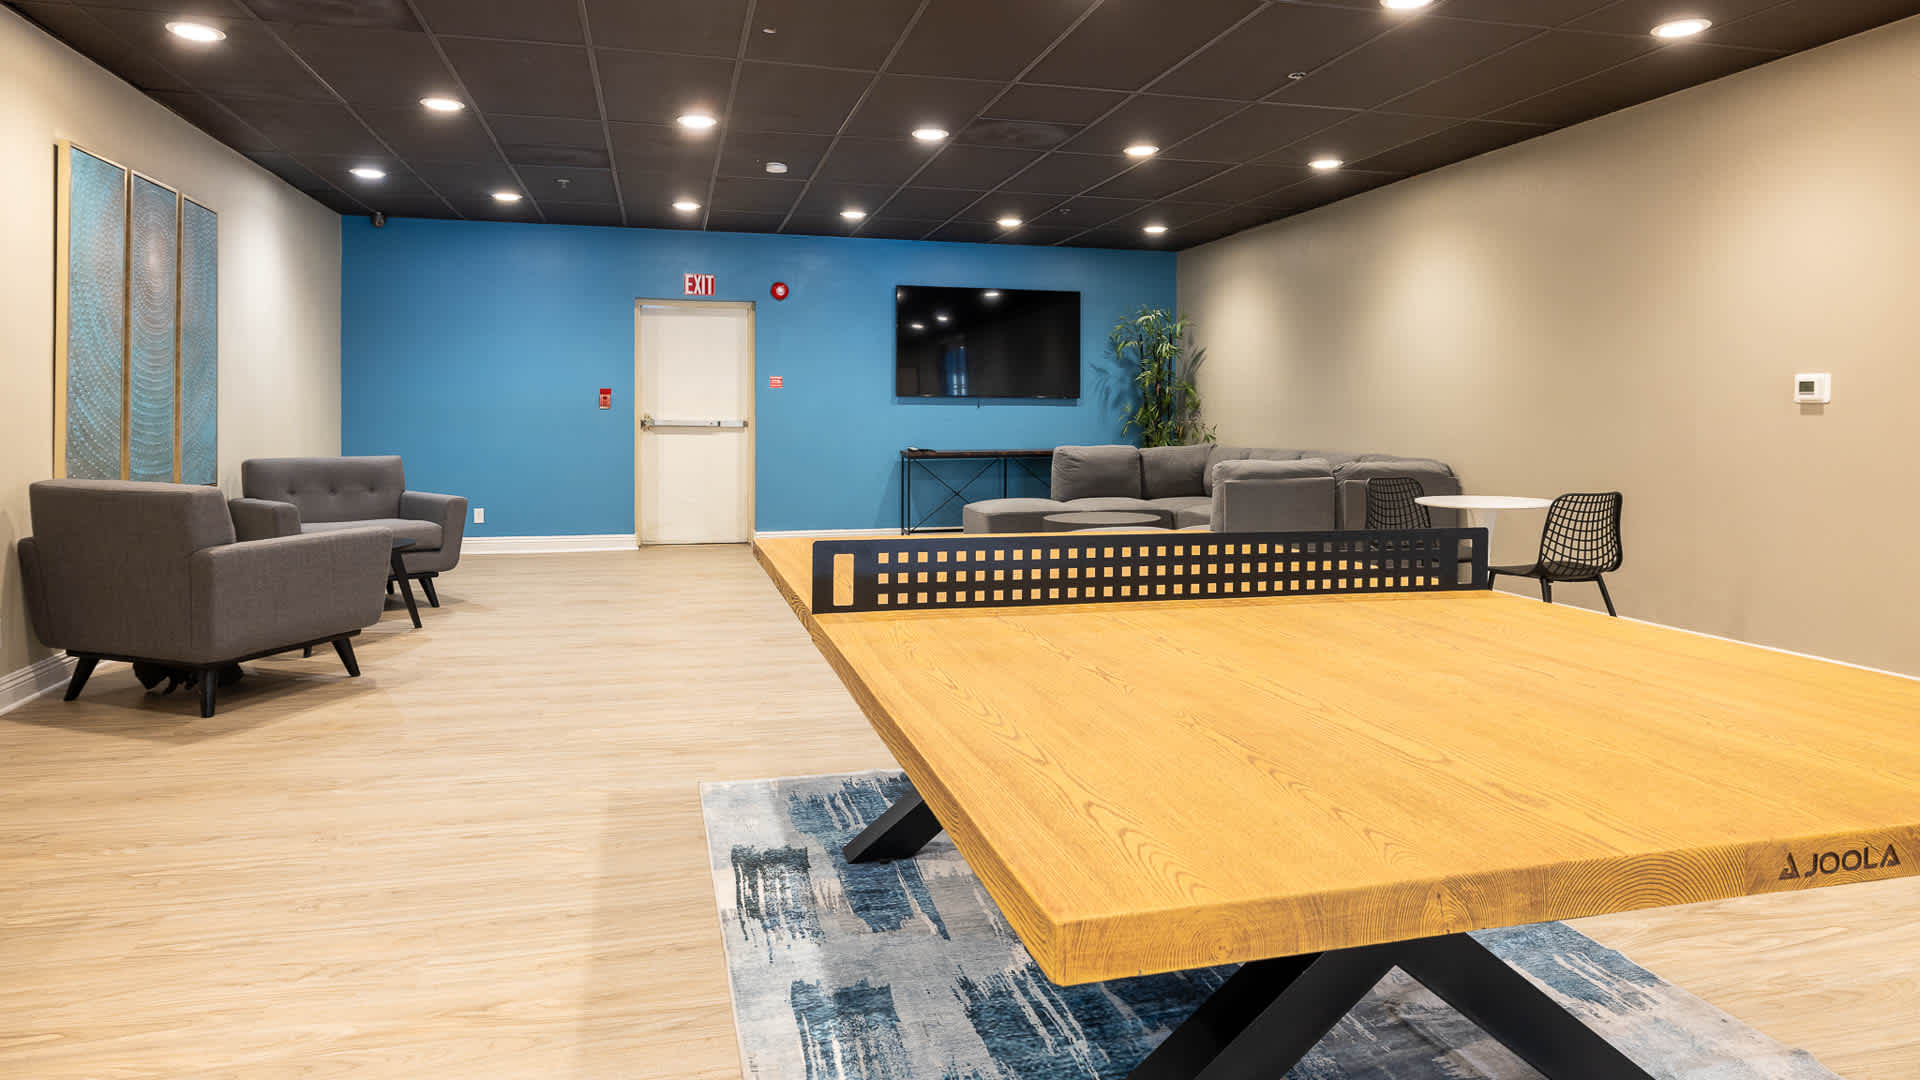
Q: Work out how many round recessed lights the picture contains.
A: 14